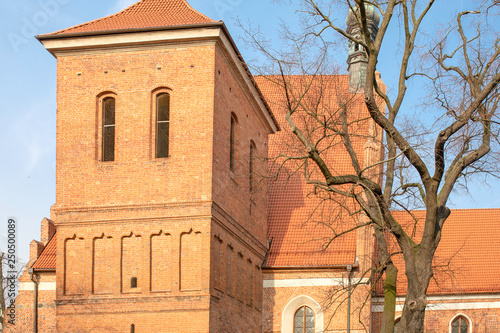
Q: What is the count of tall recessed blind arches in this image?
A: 10